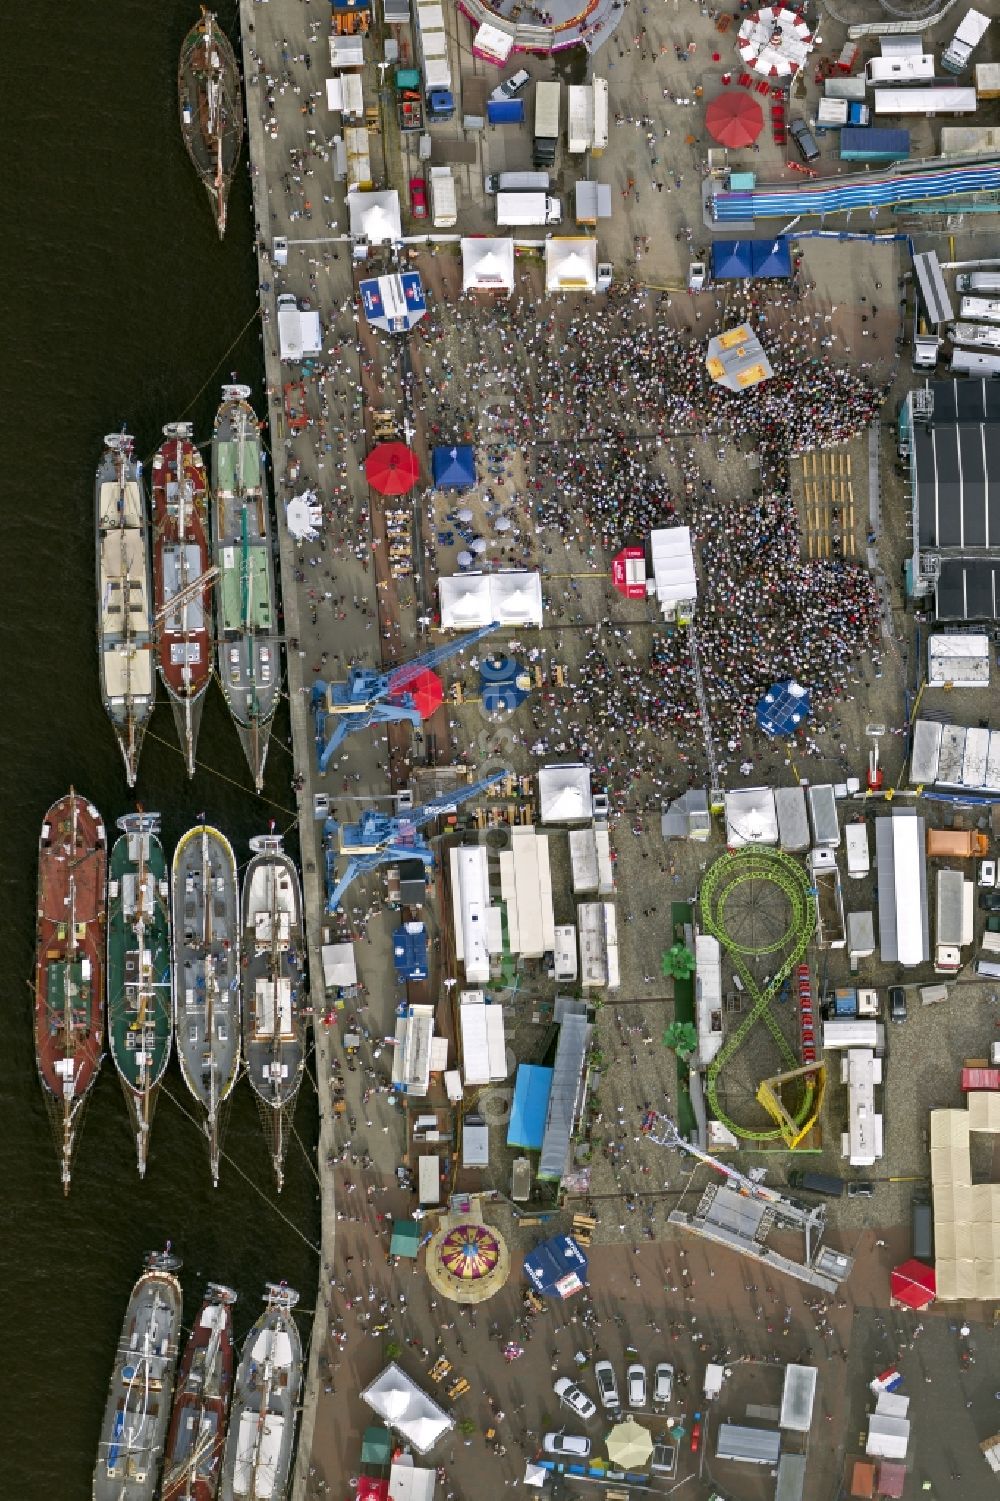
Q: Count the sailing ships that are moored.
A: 11